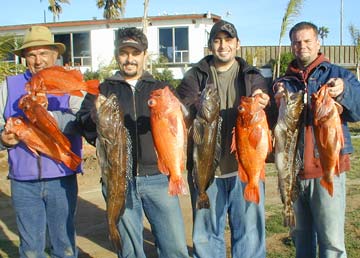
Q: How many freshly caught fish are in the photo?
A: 9